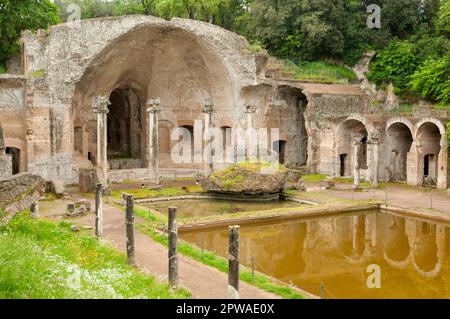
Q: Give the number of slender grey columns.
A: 4